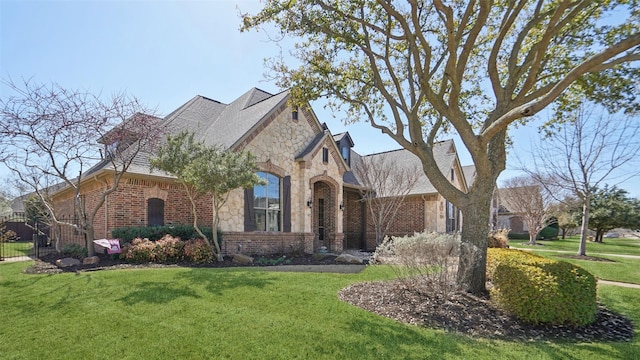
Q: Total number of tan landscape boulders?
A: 4